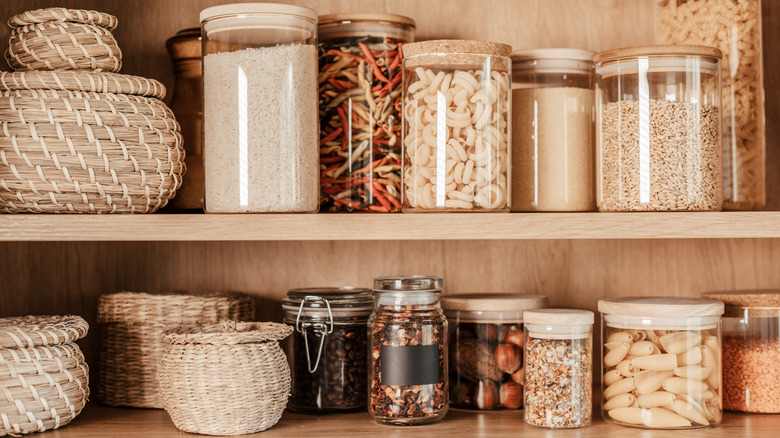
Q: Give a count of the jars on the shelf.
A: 12